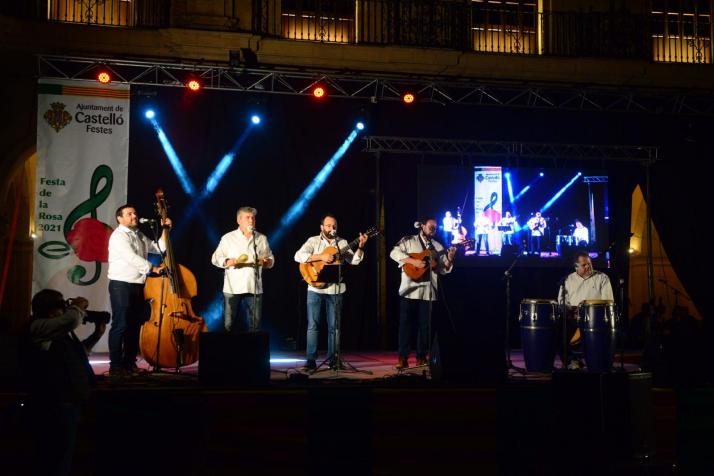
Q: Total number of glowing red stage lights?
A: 4